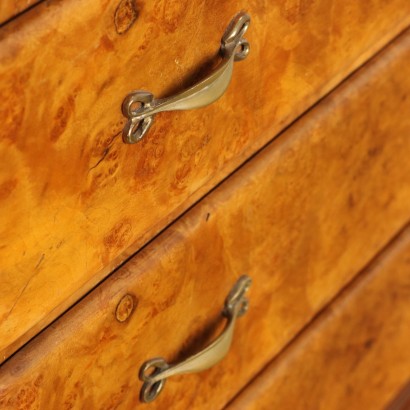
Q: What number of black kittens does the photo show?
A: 0